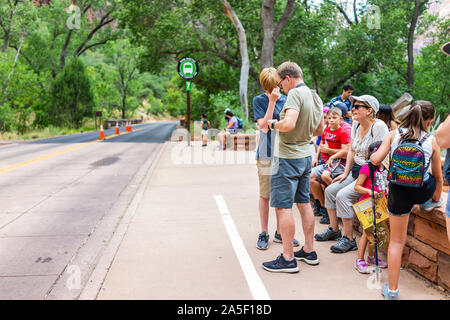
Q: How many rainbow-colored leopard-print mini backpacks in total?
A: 1